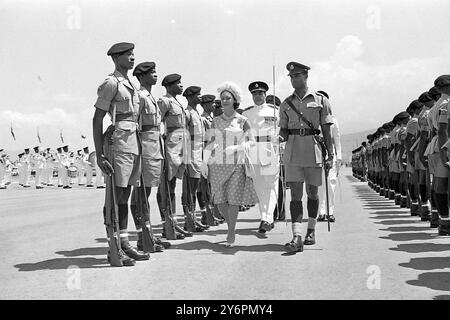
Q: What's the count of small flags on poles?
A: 4